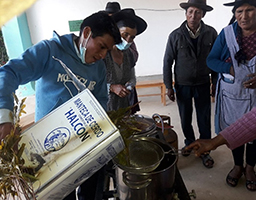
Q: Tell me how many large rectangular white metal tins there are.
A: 1